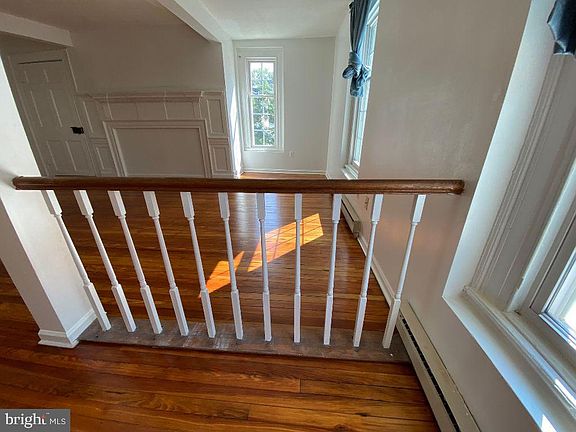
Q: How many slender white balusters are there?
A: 11